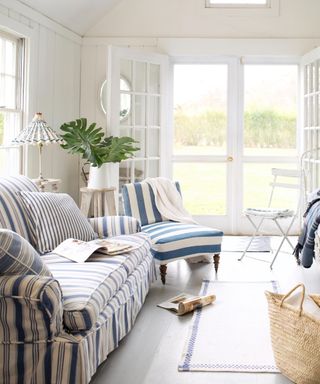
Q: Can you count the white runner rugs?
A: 1